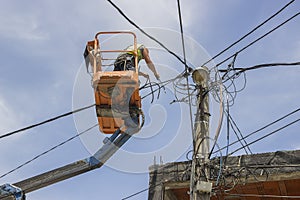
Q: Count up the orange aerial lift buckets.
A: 1